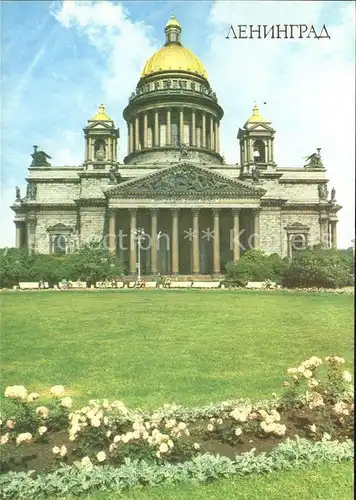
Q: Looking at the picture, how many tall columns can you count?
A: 8